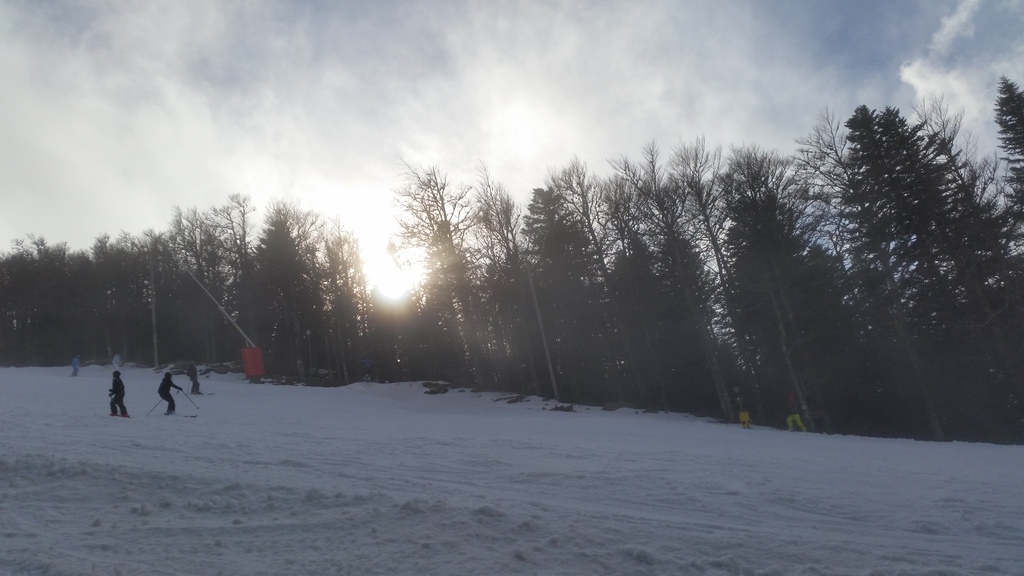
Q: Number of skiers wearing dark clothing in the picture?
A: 3